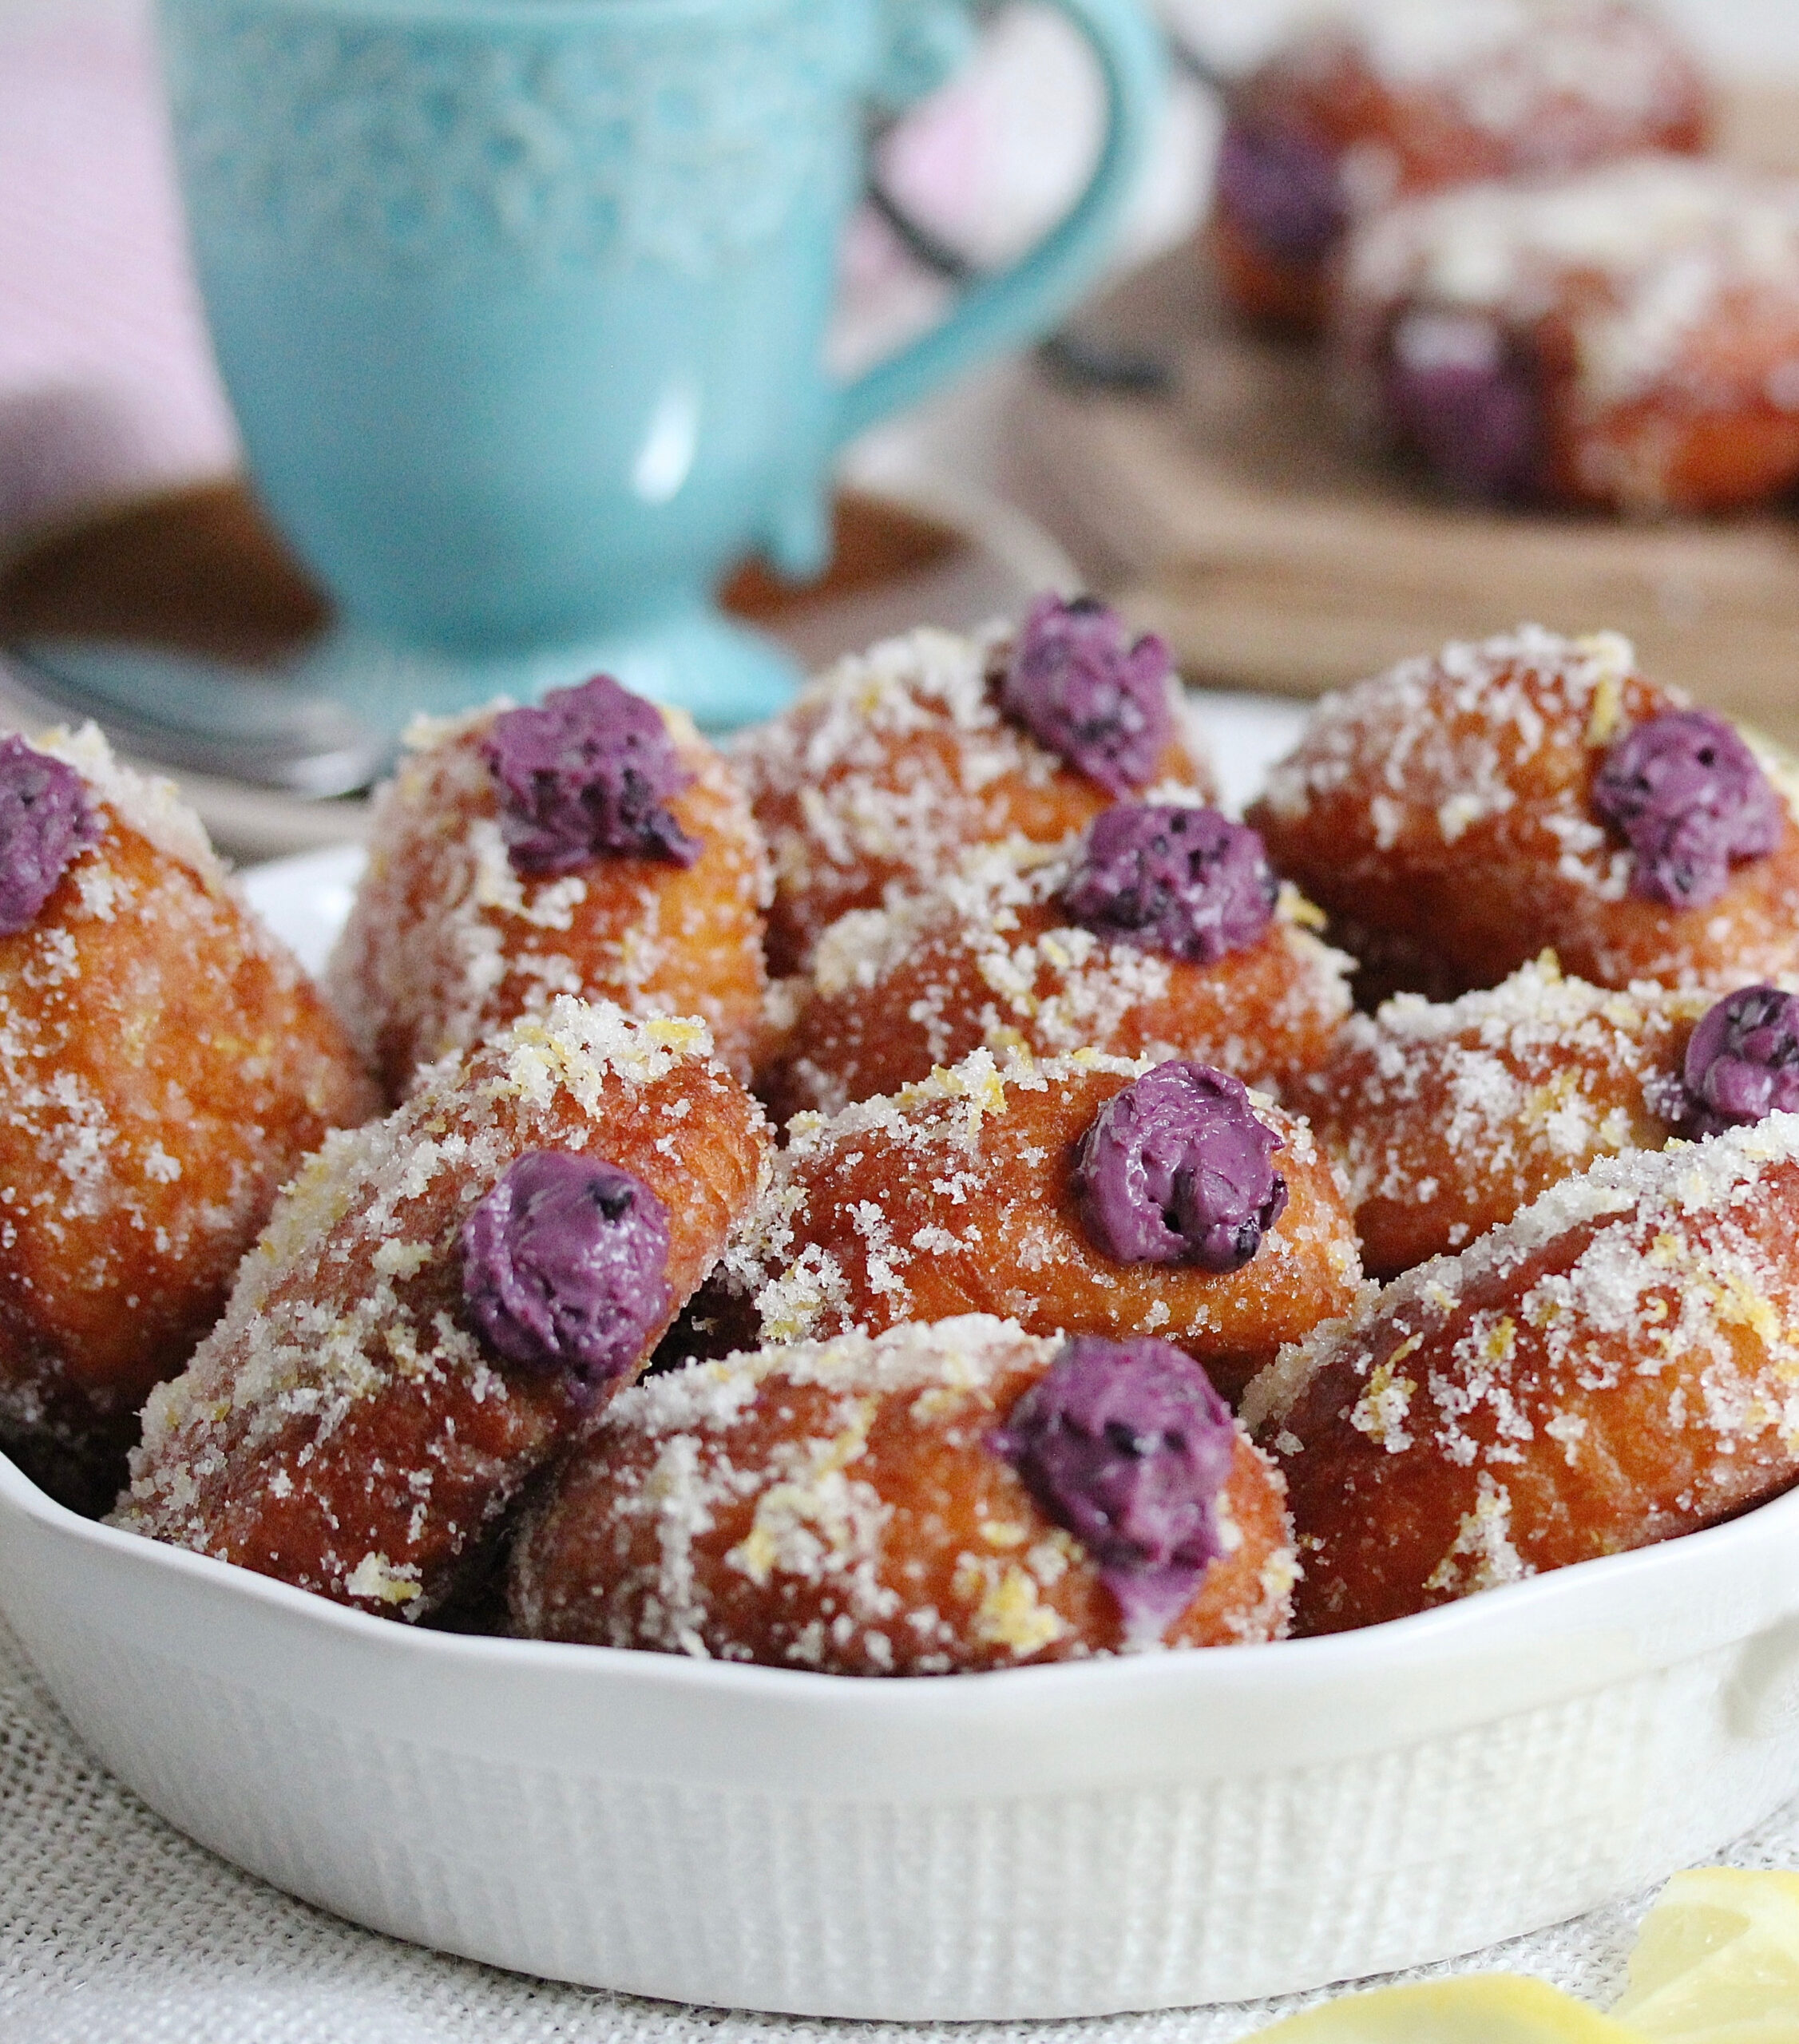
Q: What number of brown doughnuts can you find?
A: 12